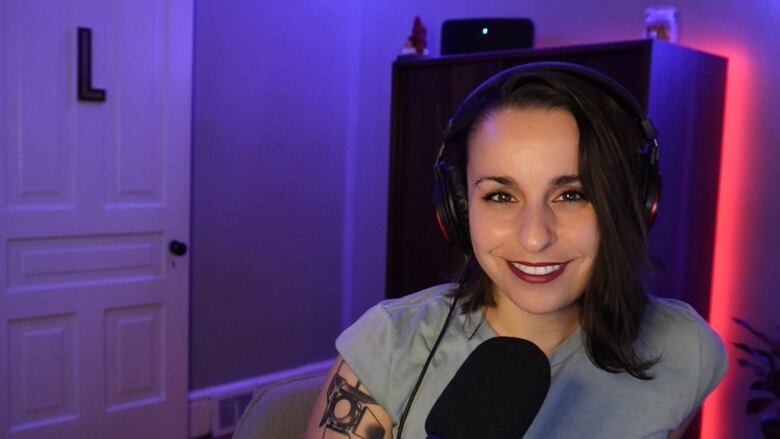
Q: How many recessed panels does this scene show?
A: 5